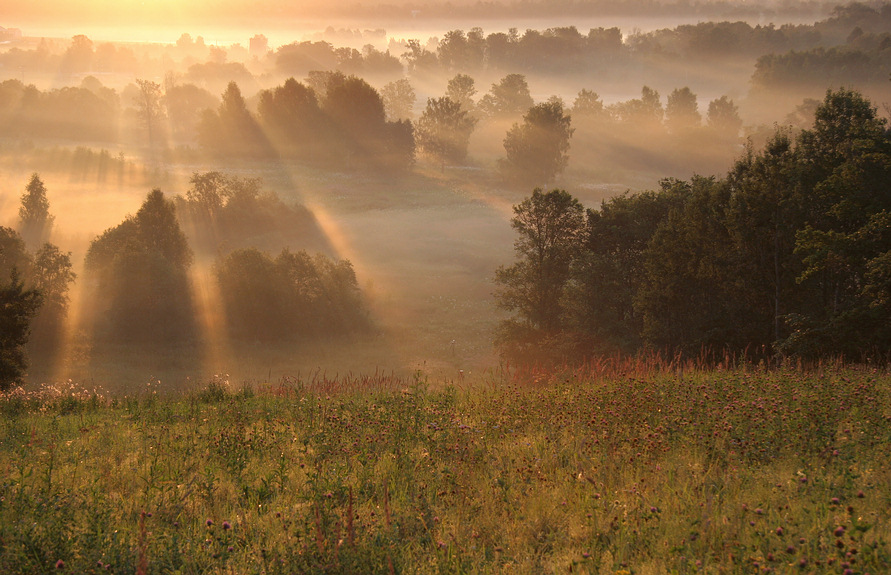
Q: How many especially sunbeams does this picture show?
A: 3